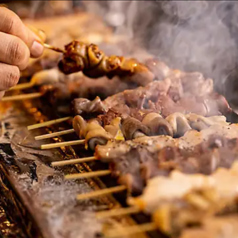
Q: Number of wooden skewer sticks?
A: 11